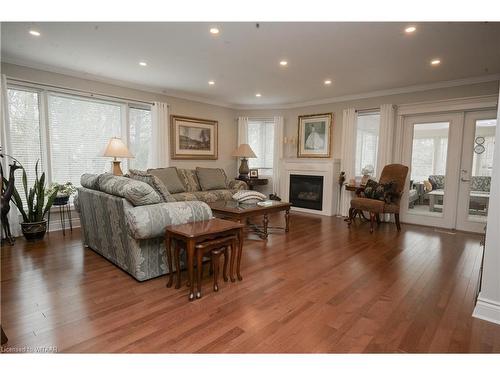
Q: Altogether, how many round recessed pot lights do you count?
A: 9